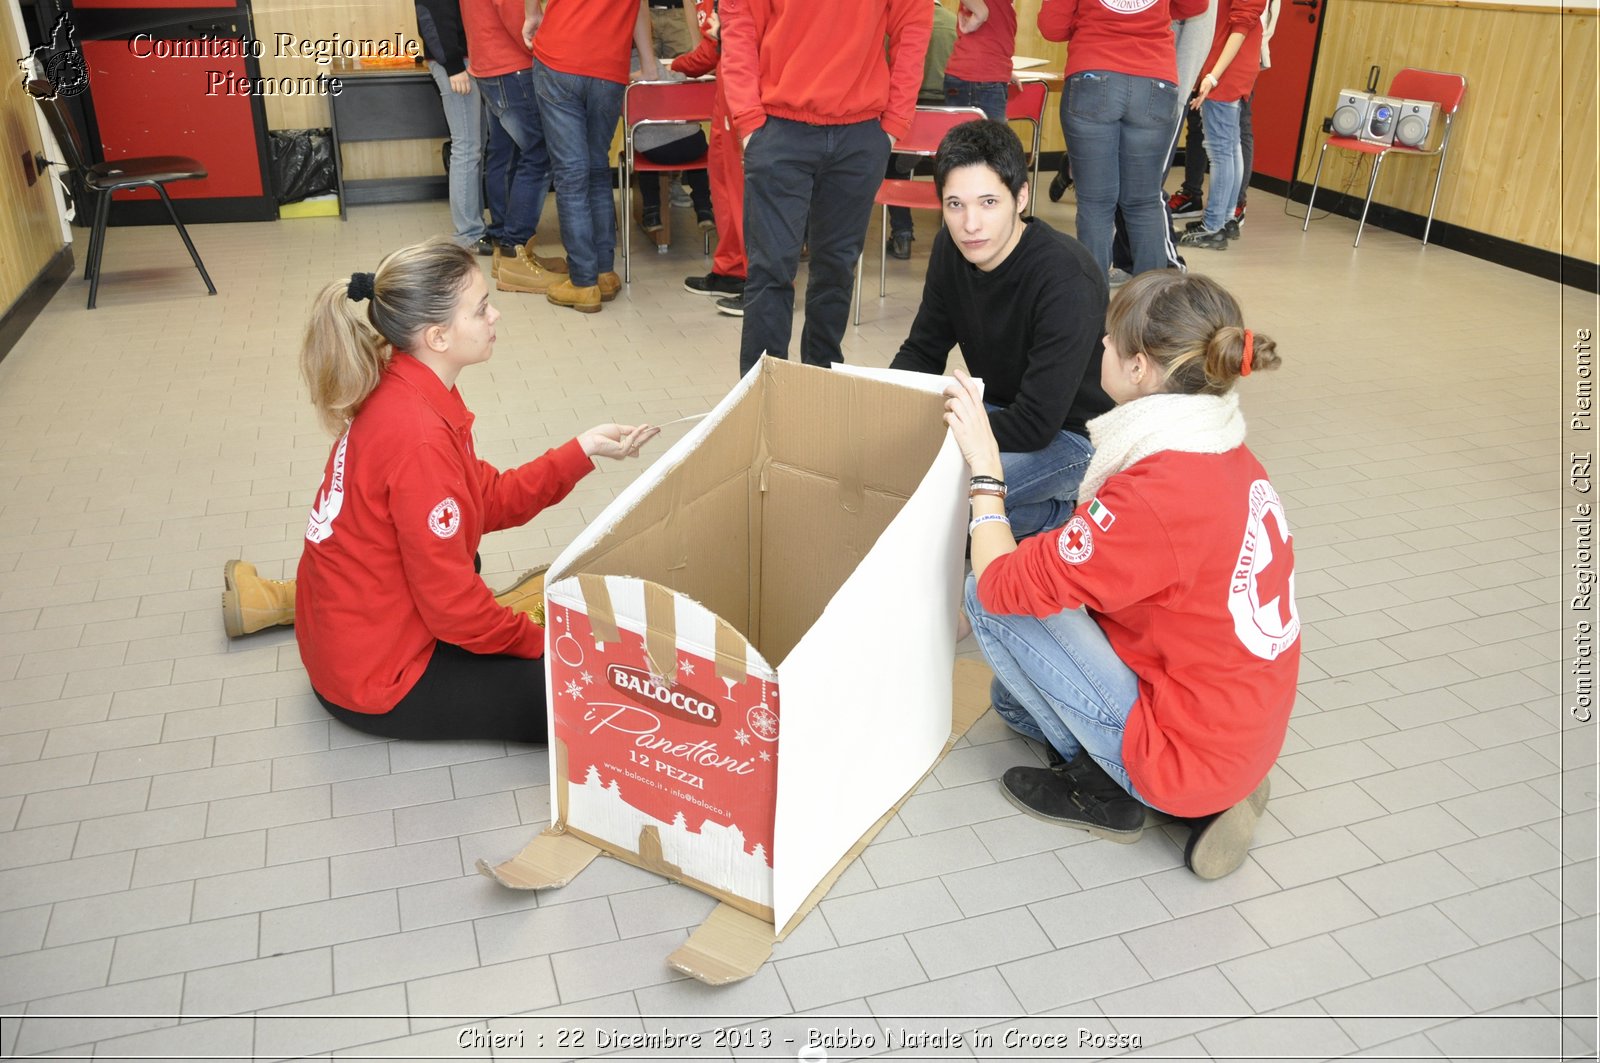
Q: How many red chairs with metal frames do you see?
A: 4